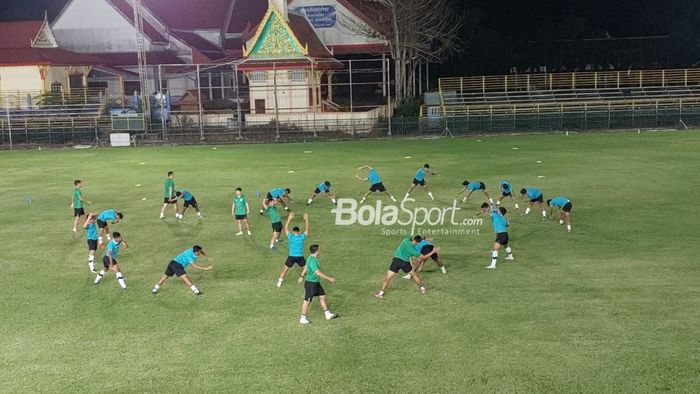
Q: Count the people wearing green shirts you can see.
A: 6